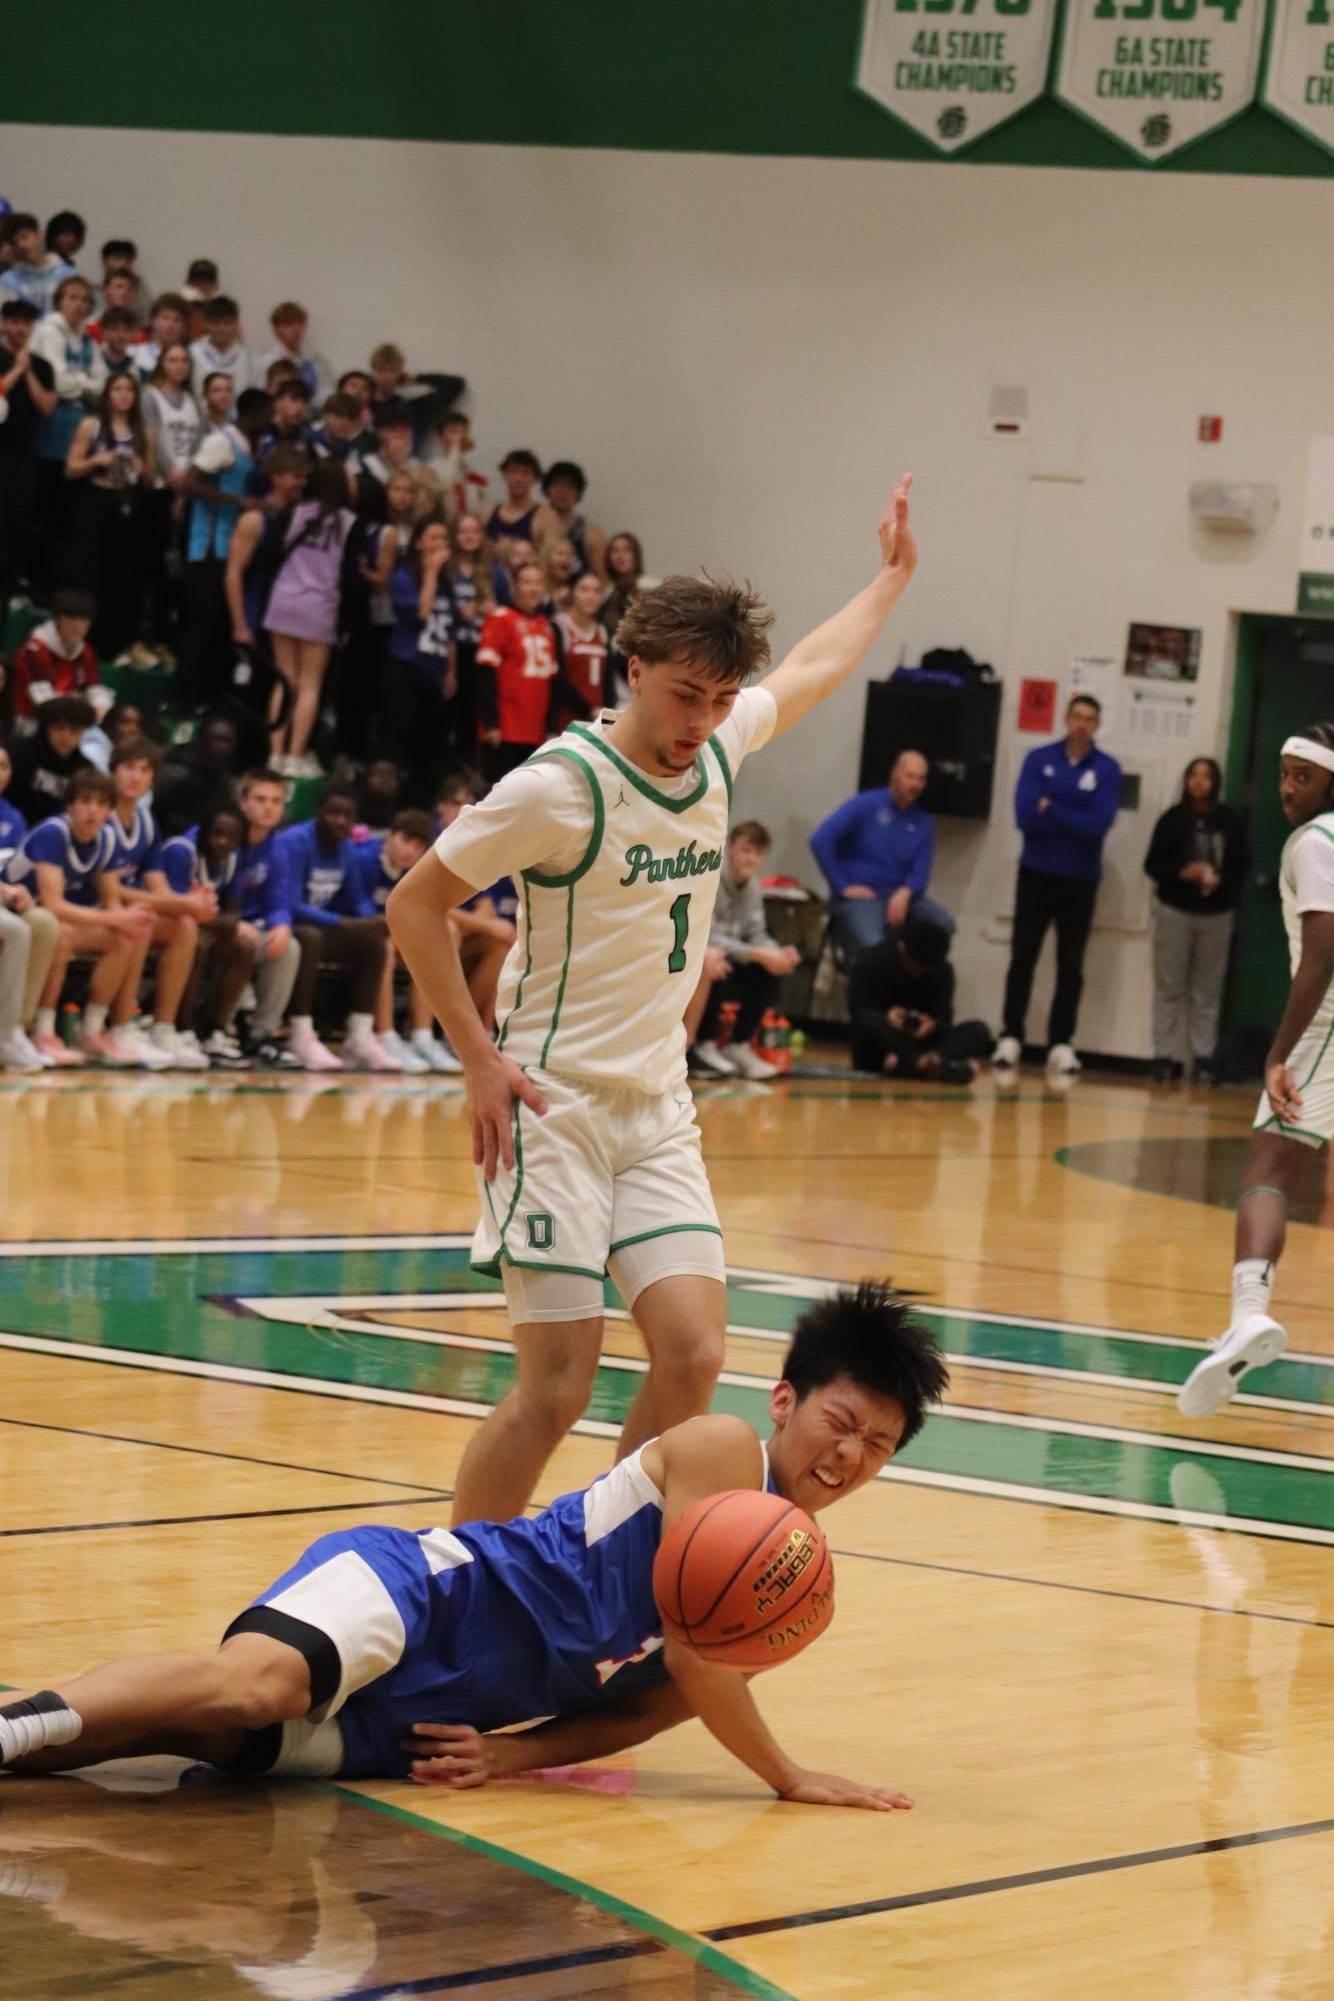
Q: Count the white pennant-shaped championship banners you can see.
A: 3